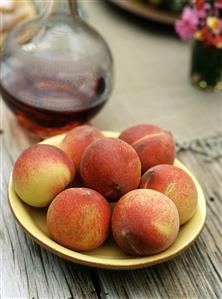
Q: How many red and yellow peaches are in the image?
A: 7